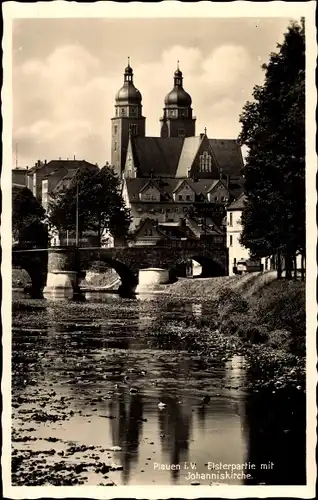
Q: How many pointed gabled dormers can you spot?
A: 3